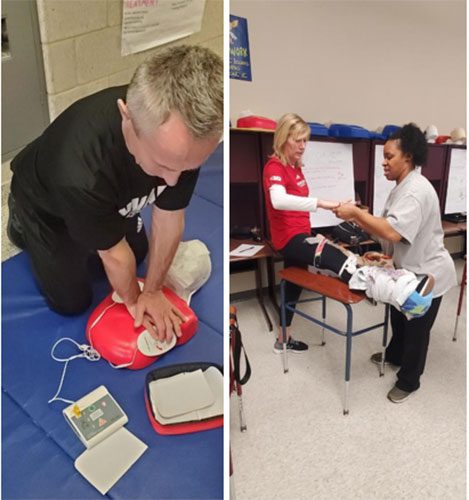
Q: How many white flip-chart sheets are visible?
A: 4